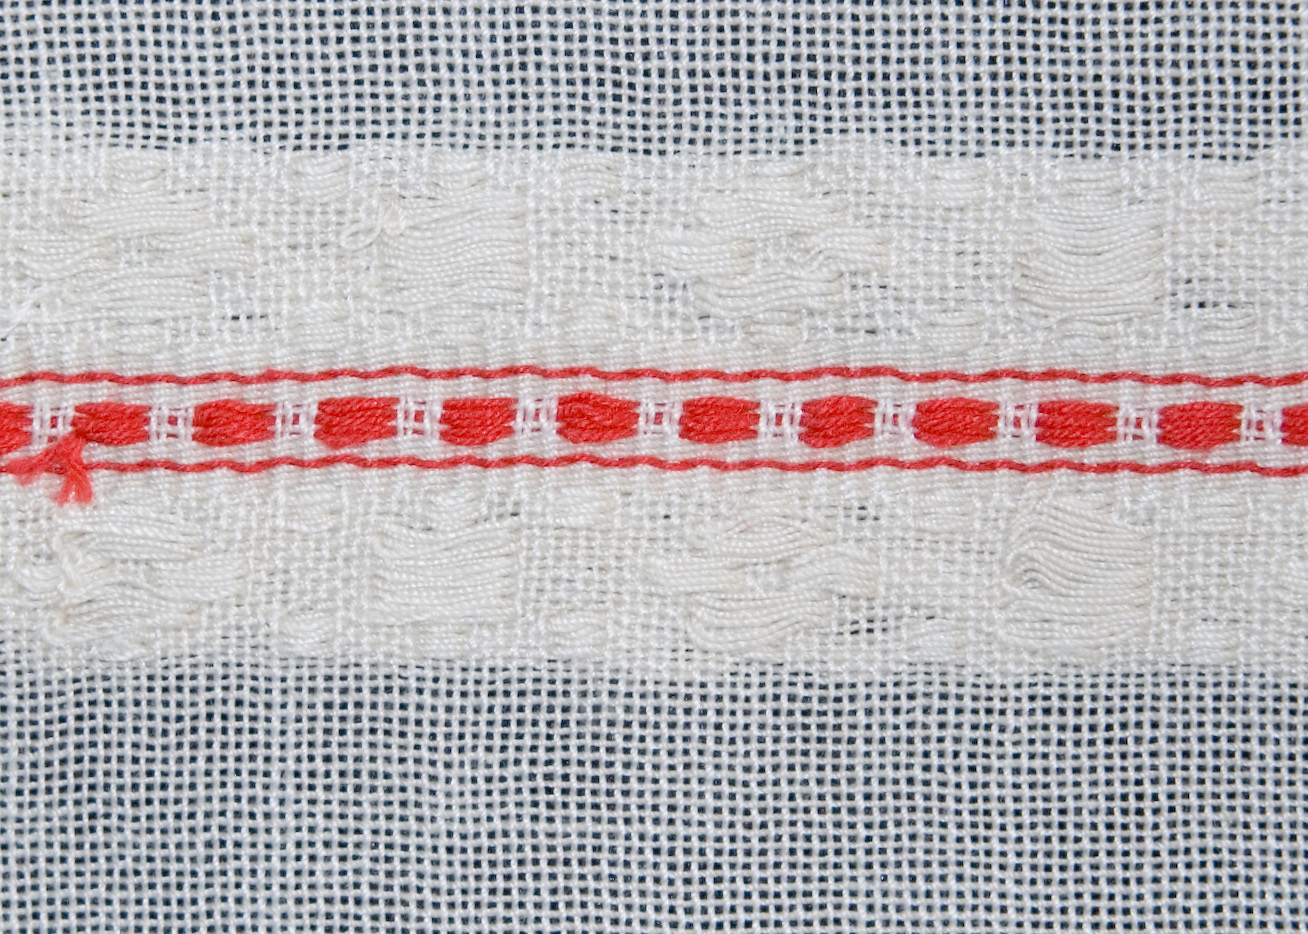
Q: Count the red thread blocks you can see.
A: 12